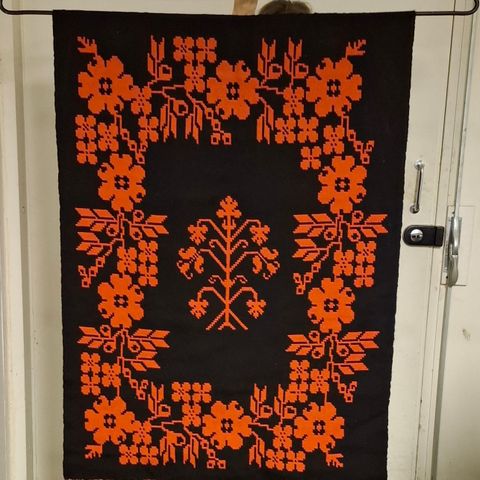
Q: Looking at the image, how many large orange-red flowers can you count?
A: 10